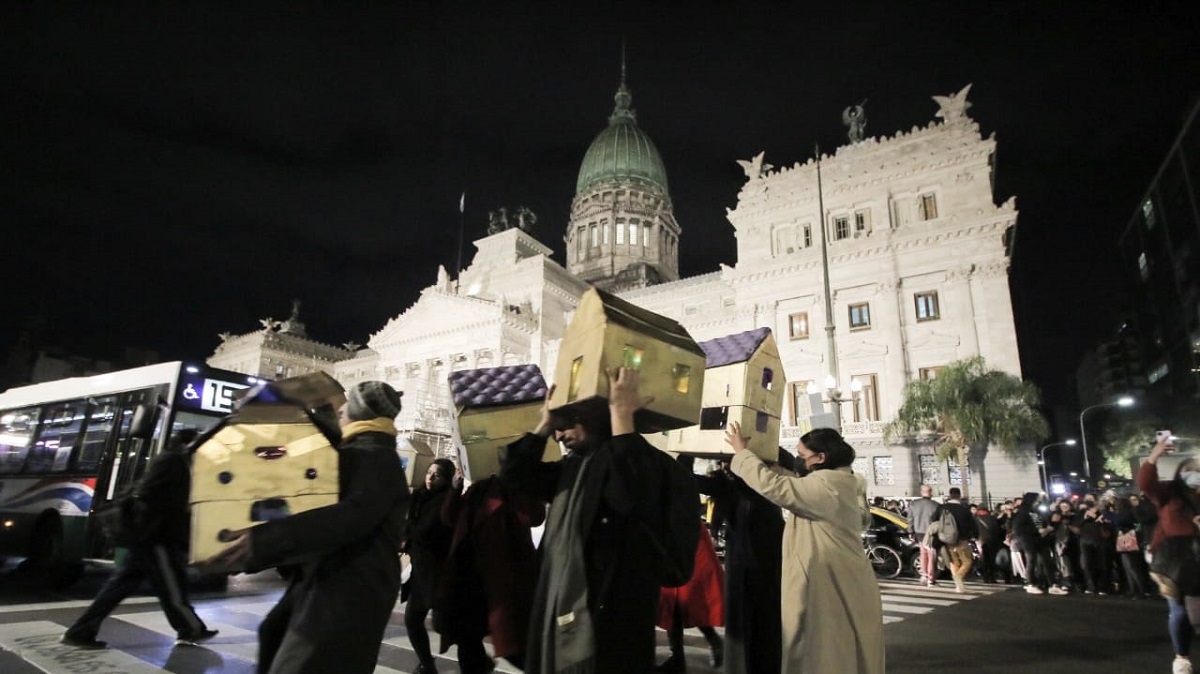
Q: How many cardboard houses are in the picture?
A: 5